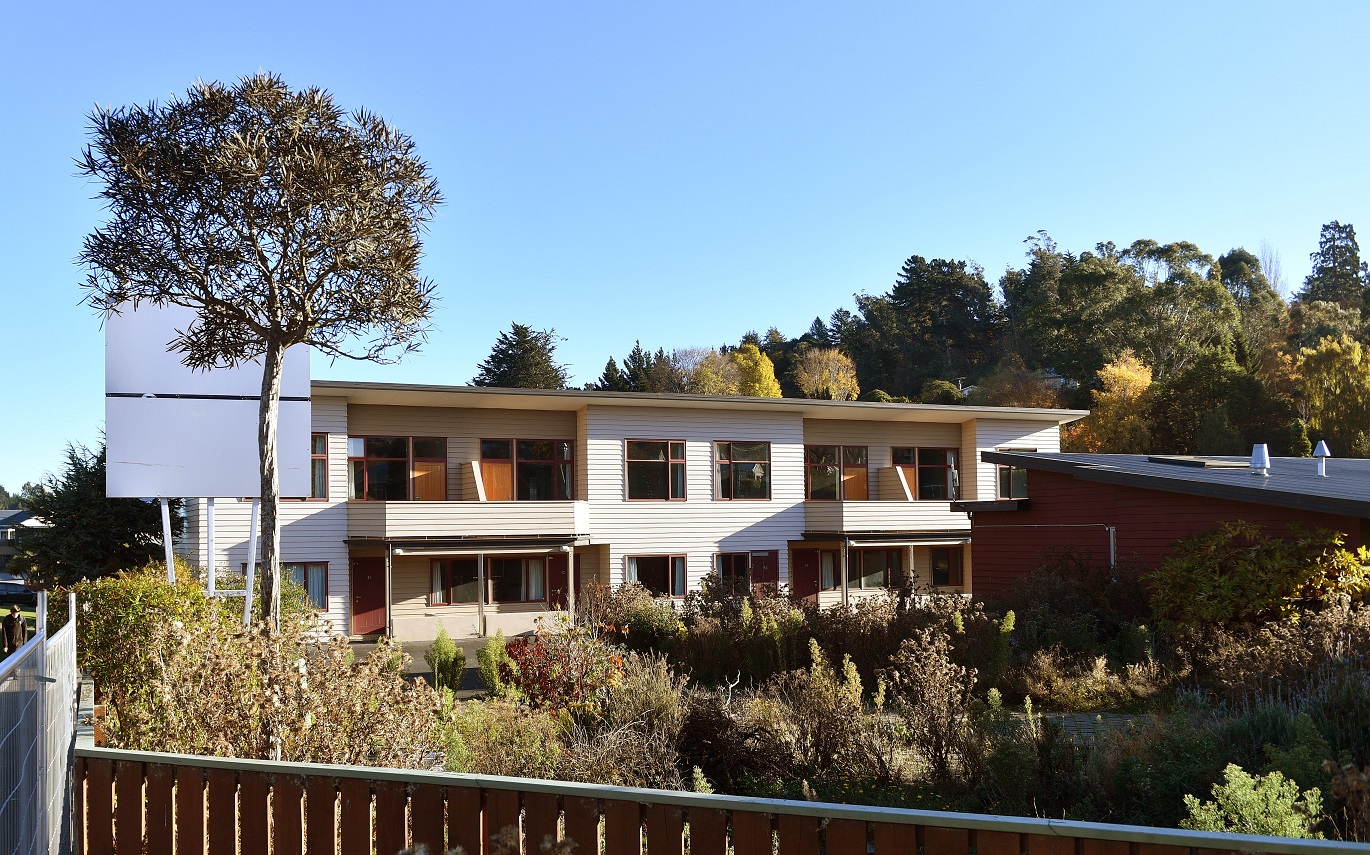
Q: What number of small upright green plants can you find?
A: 2